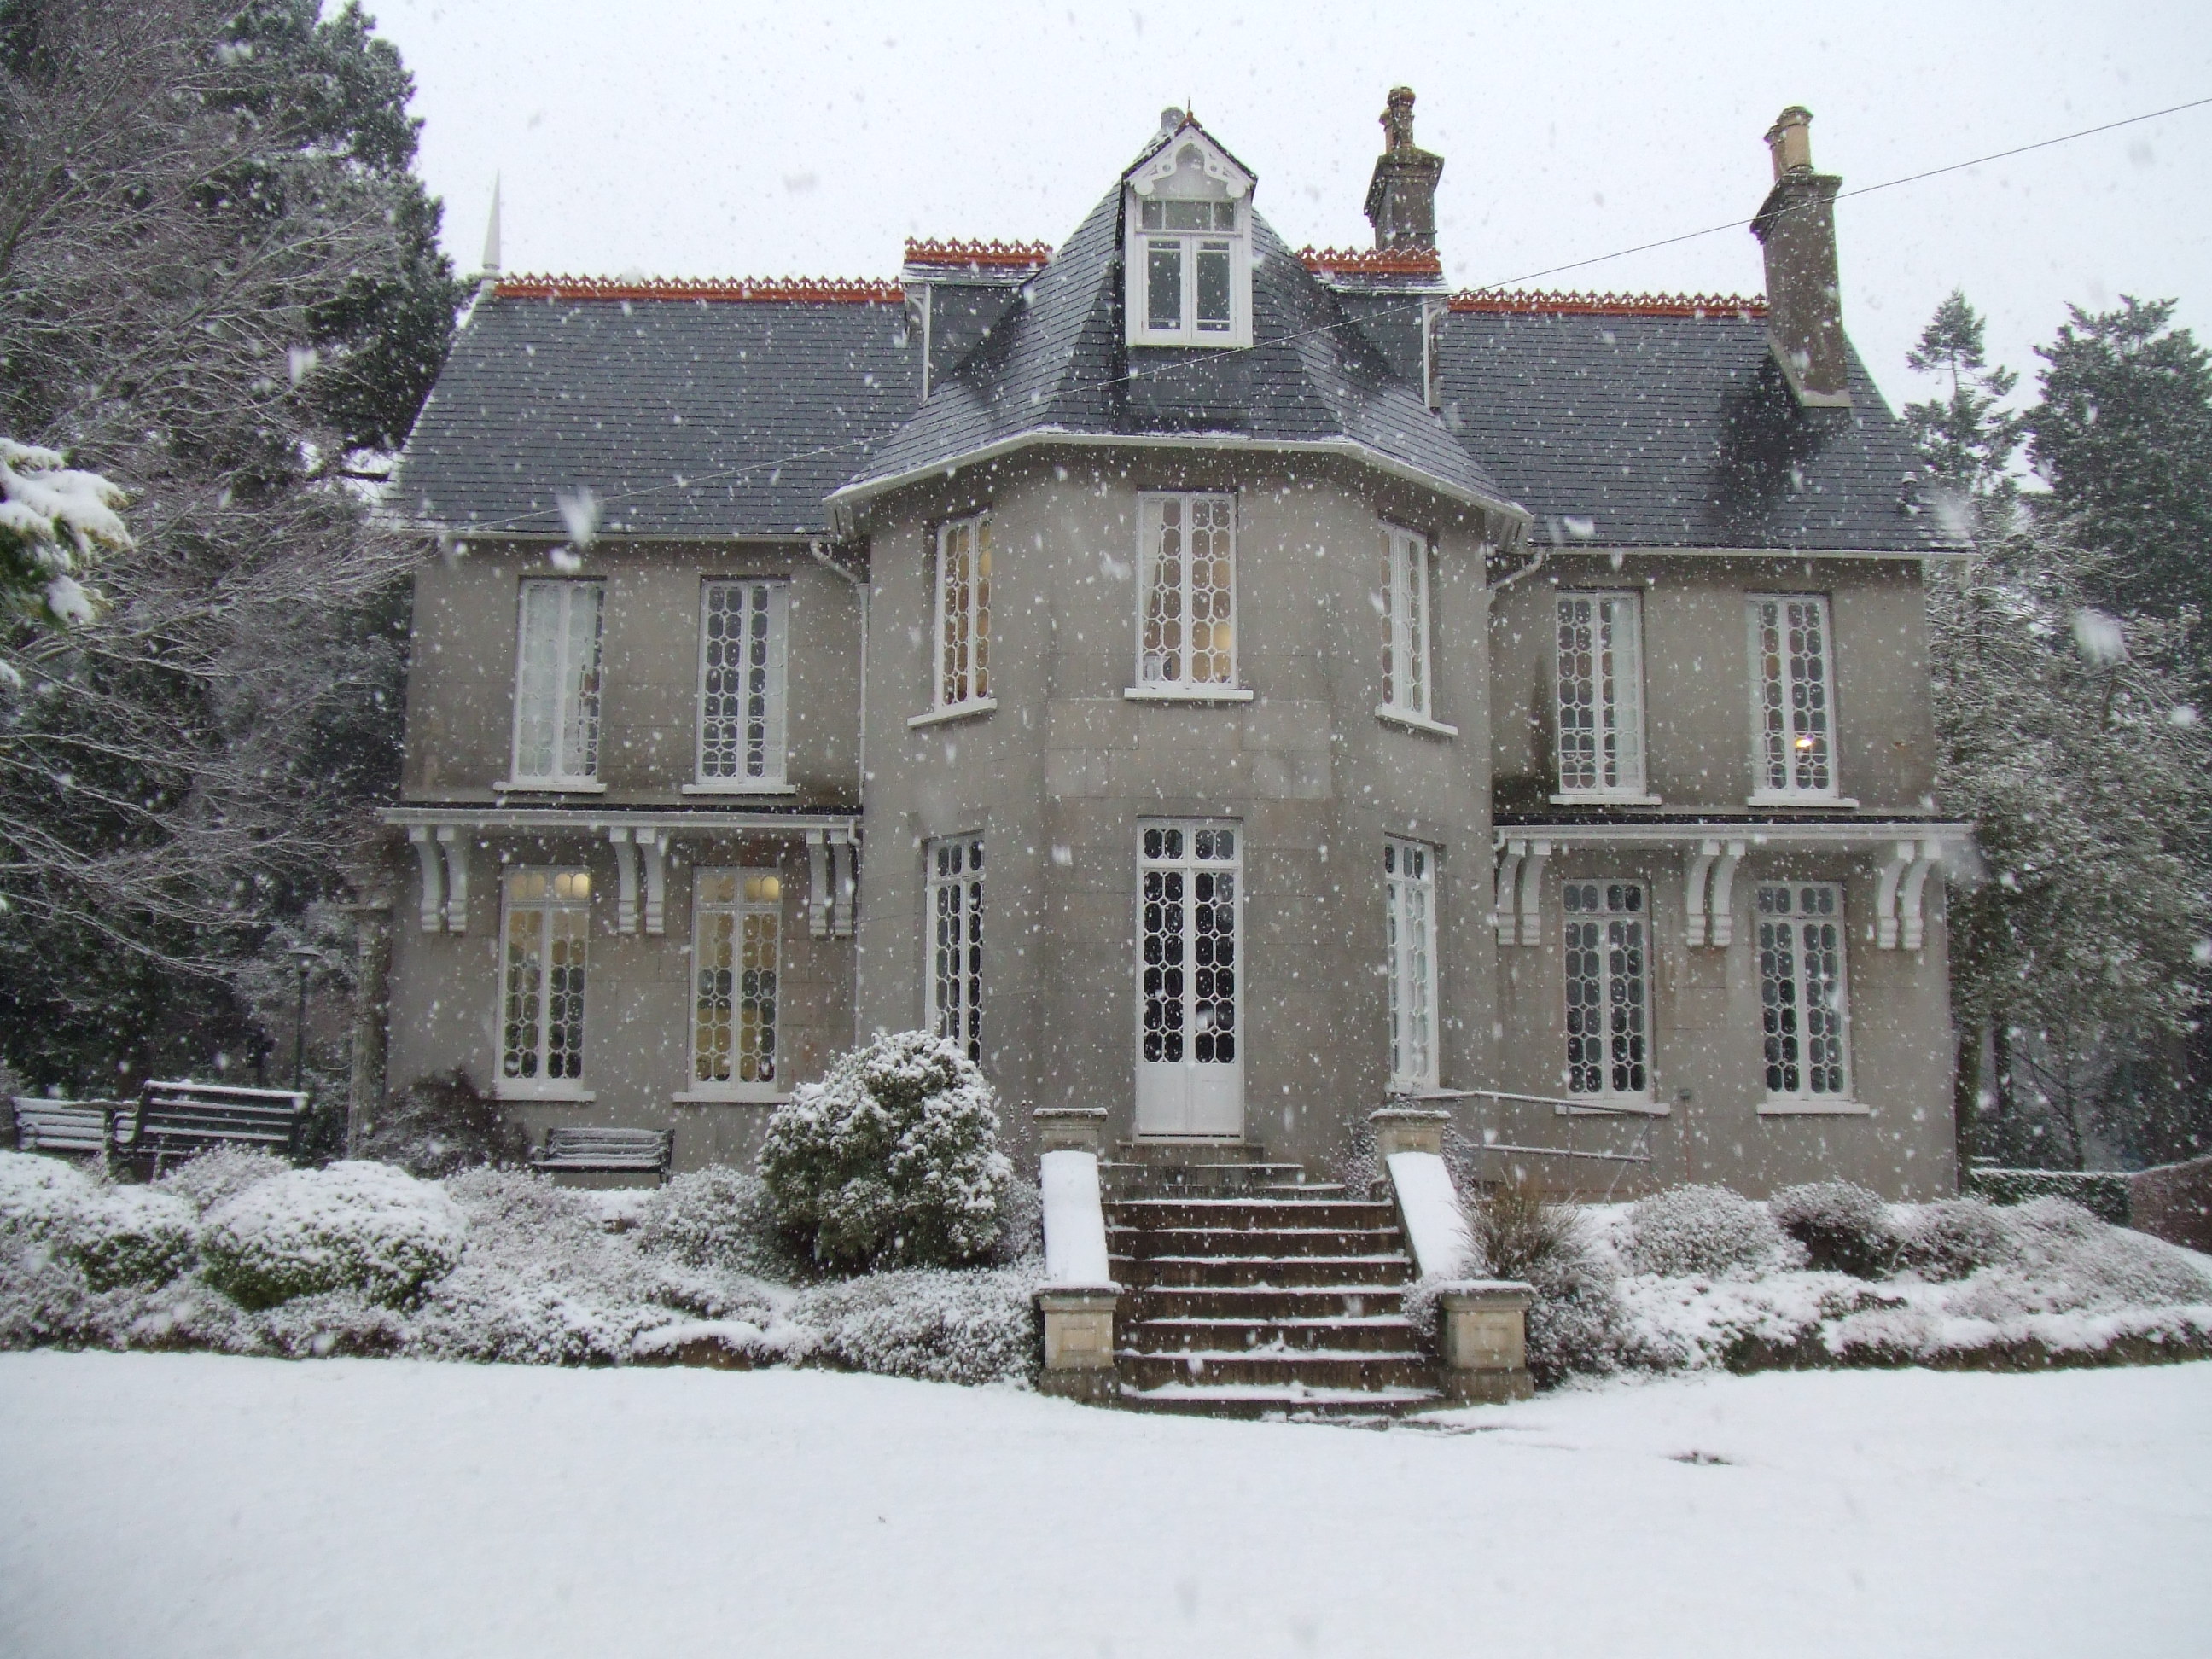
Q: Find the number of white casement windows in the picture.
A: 14